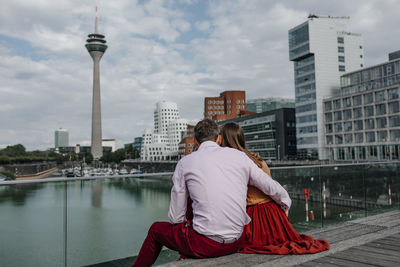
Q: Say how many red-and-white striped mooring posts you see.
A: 3